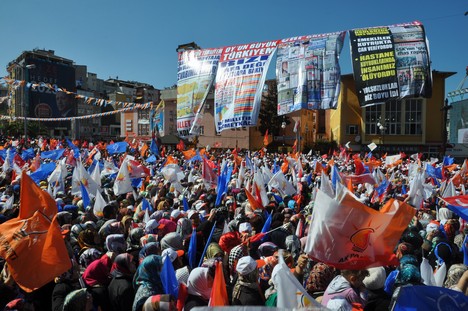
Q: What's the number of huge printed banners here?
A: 4